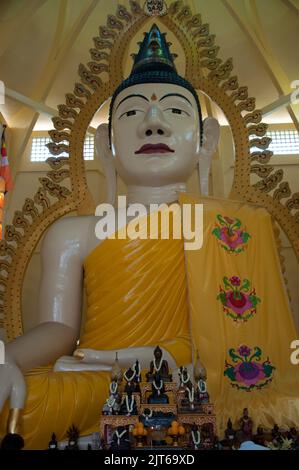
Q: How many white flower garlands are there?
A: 13